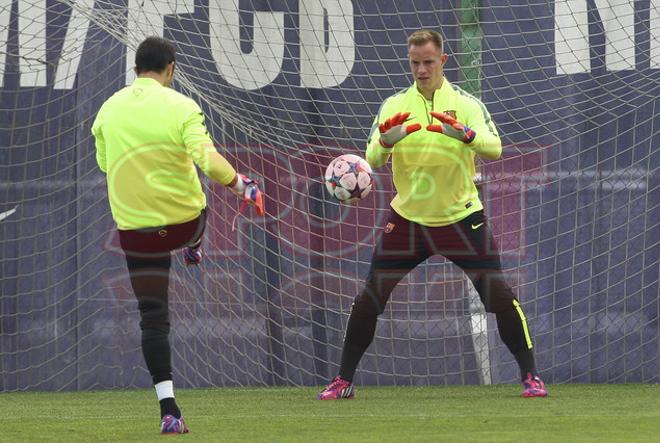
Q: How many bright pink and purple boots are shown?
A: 4